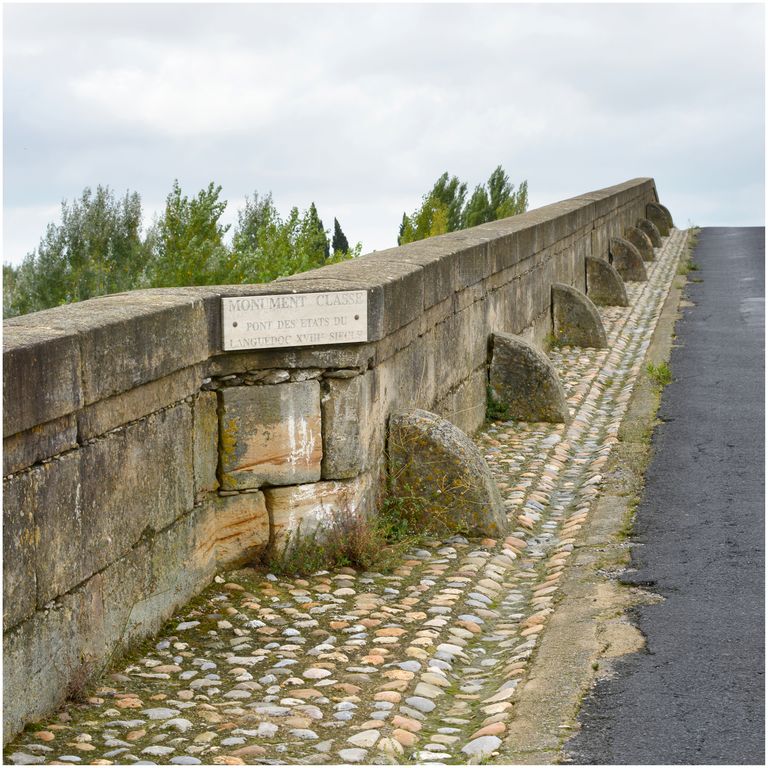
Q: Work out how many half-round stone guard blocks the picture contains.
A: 9